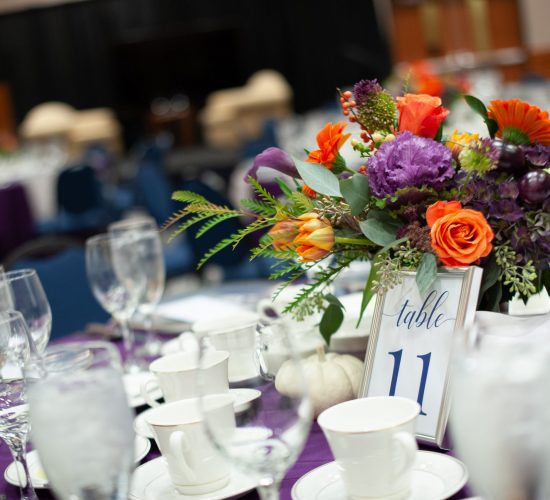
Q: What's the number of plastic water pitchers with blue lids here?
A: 0